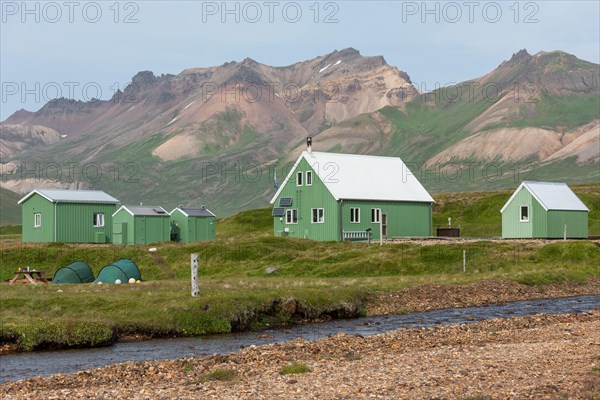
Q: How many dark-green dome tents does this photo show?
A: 2